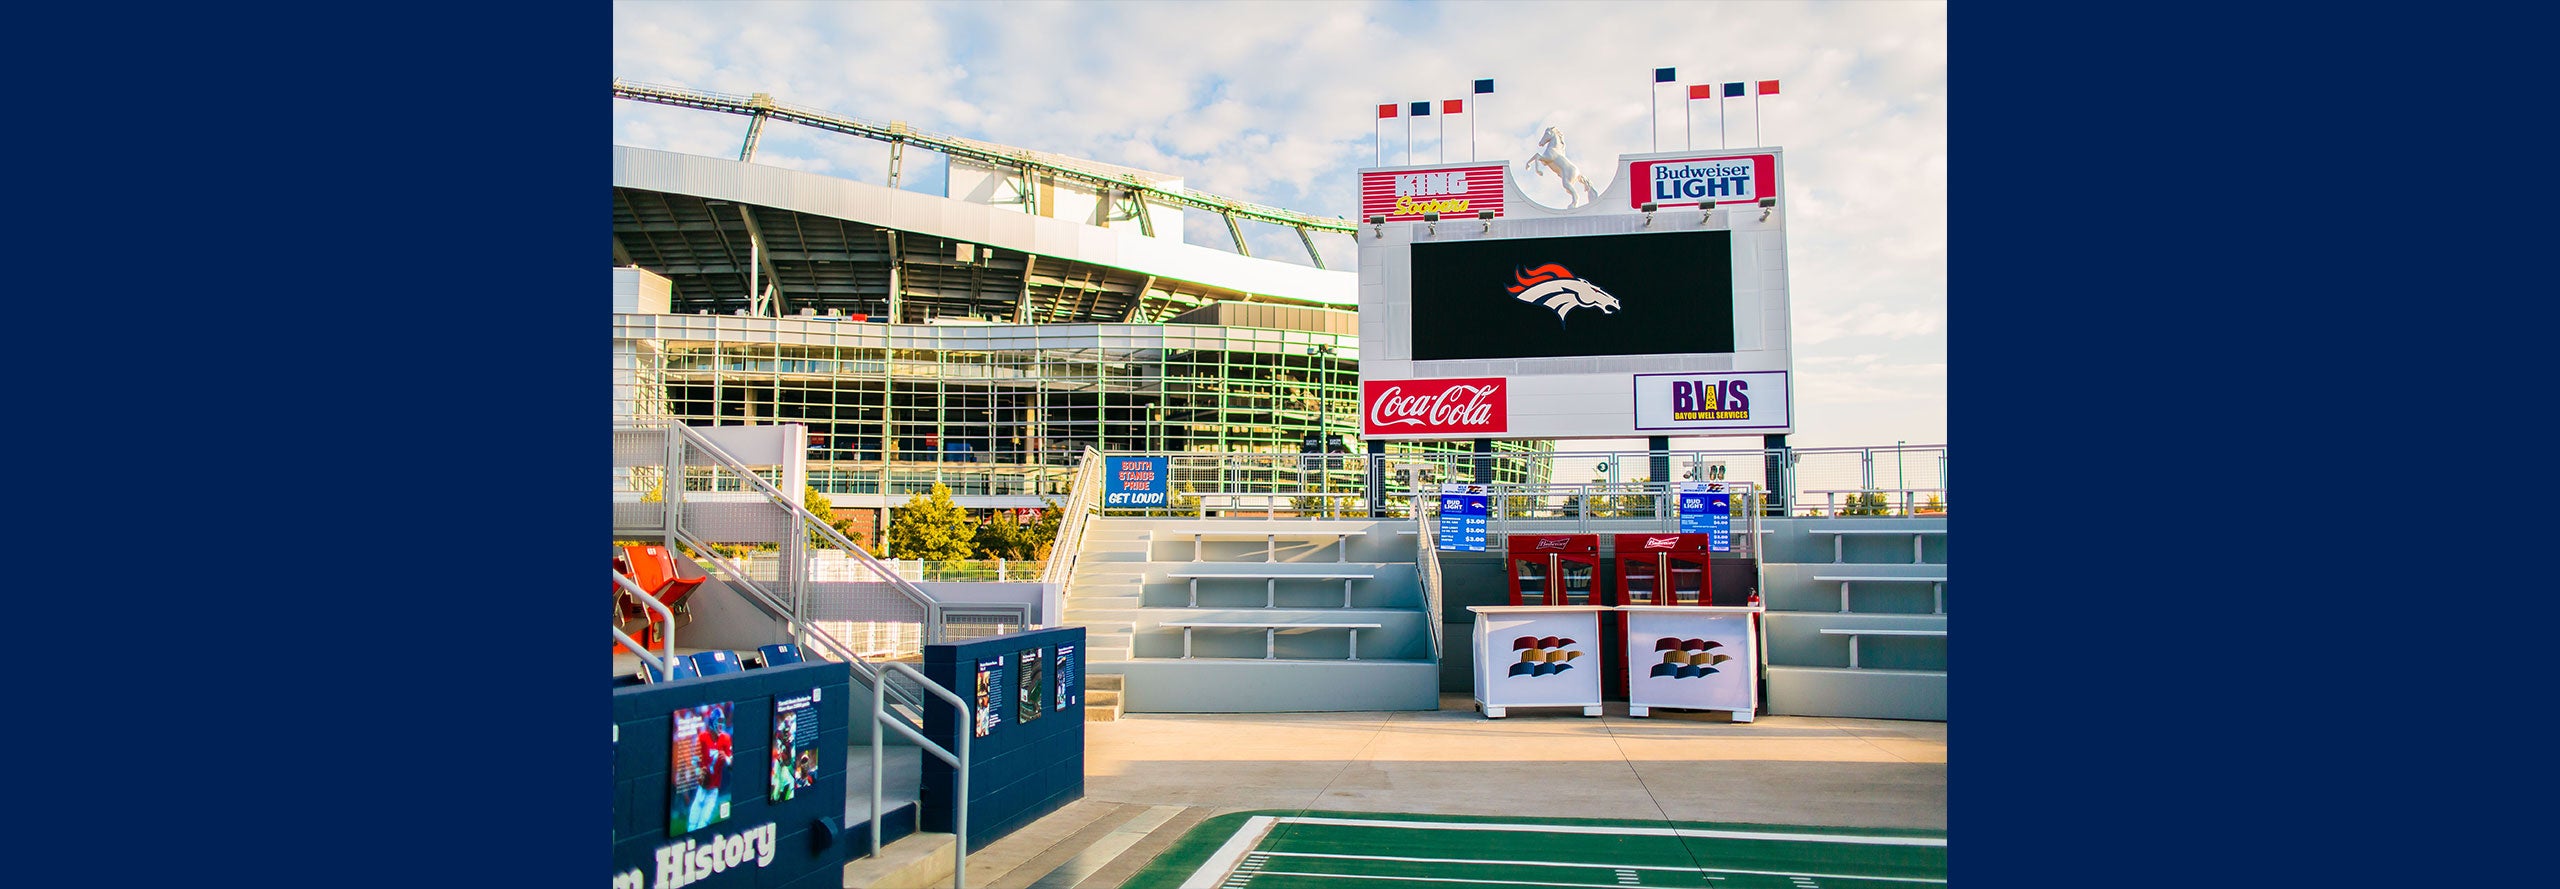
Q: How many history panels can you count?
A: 5